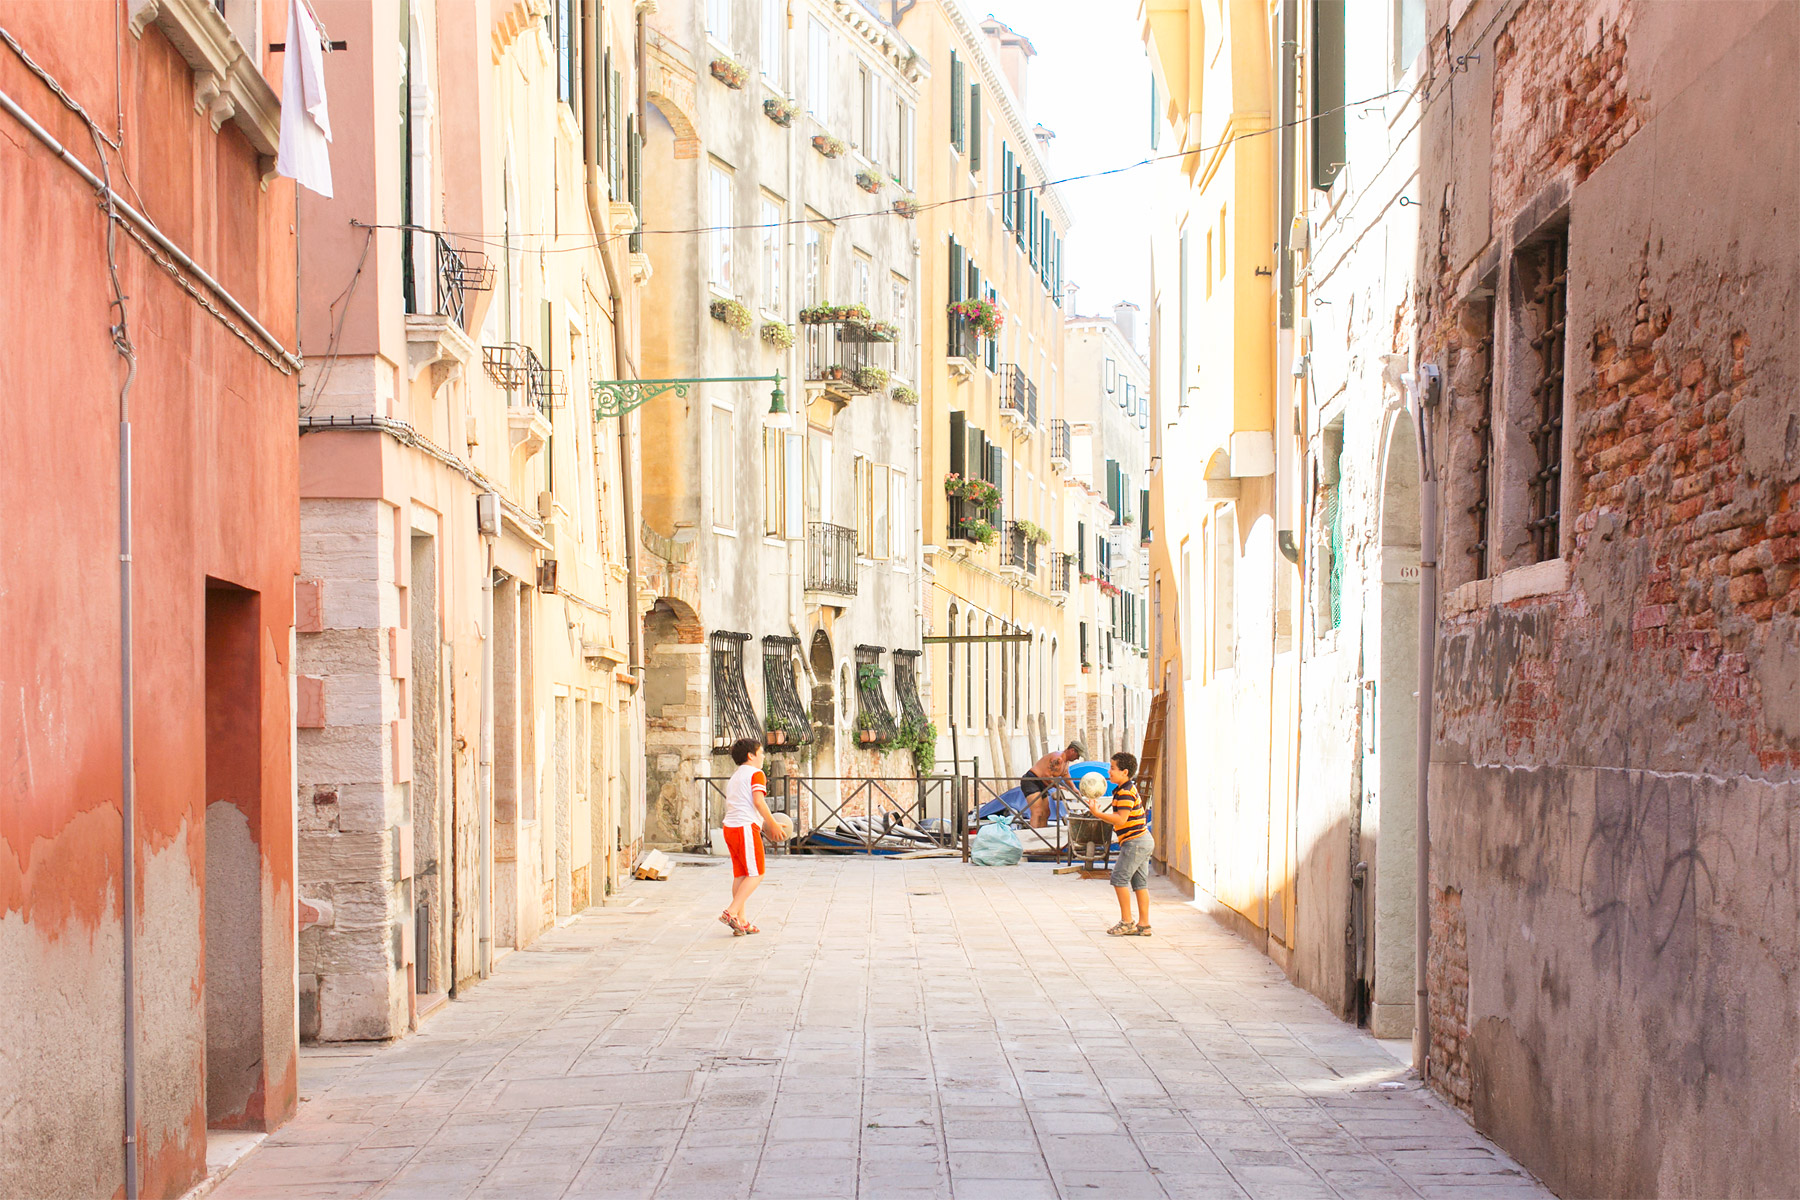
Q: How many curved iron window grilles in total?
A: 4